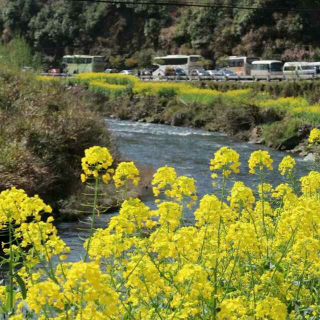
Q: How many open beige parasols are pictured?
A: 0